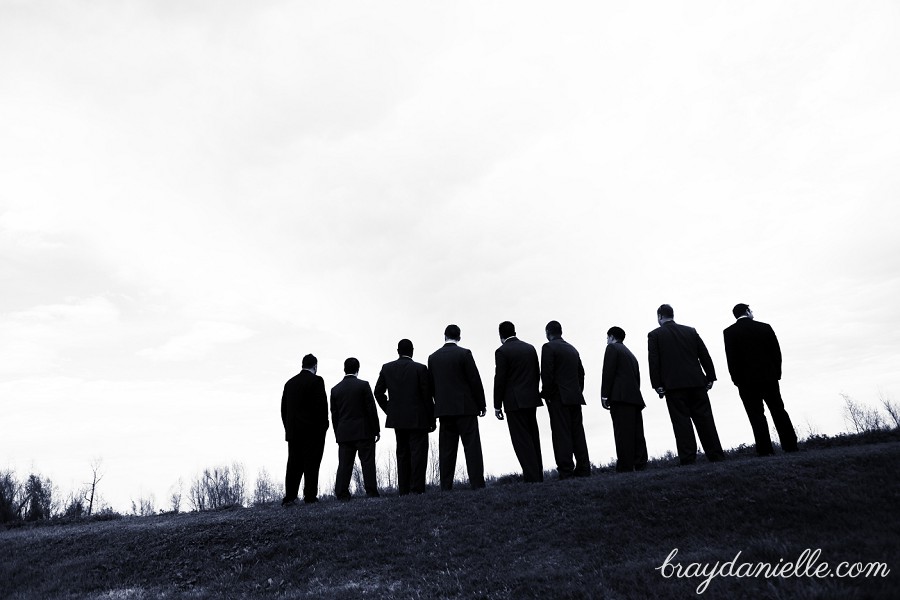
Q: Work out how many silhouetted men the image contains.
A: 9